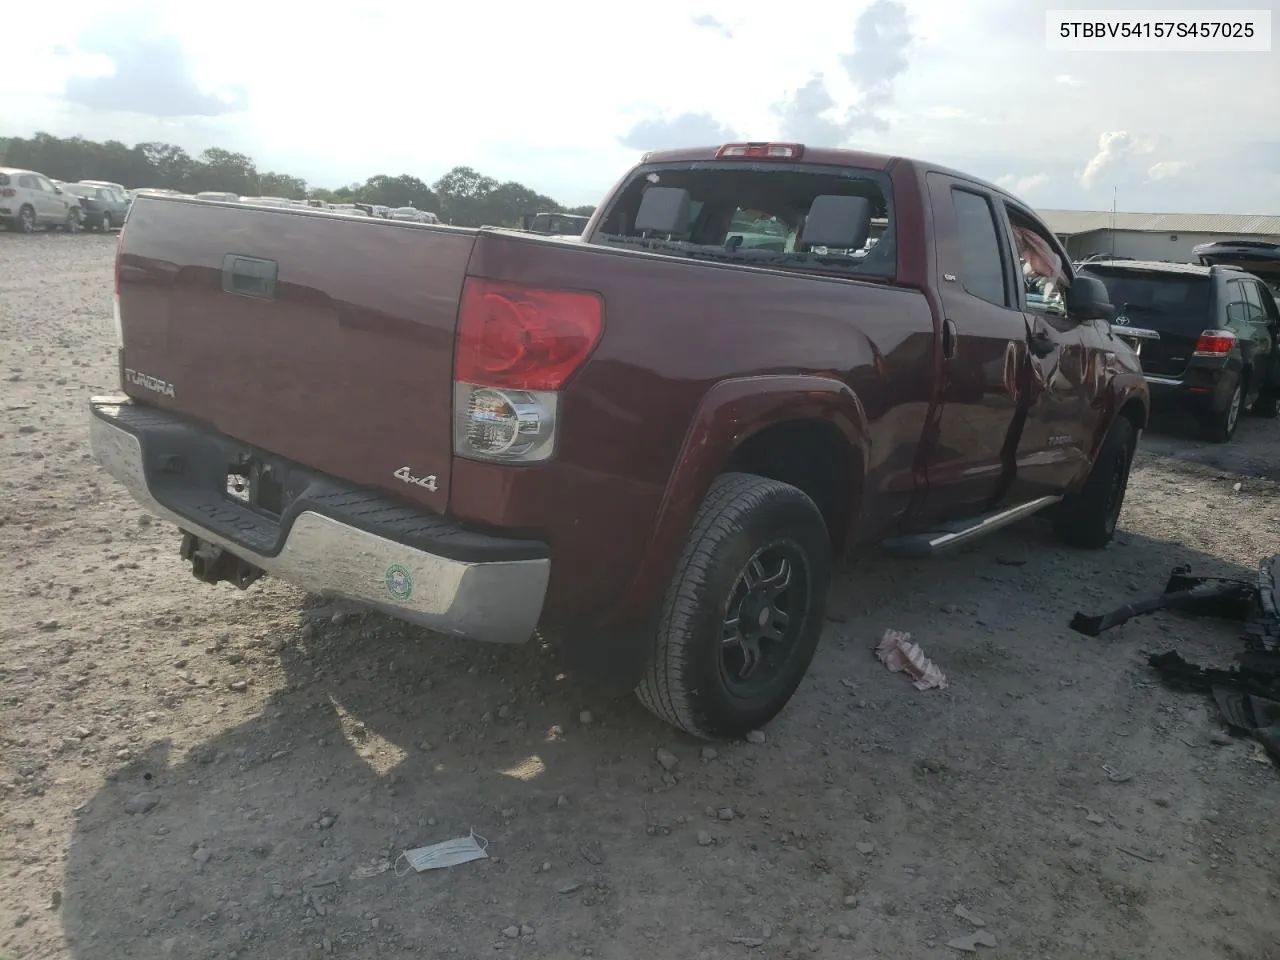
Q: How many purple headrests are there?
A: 0